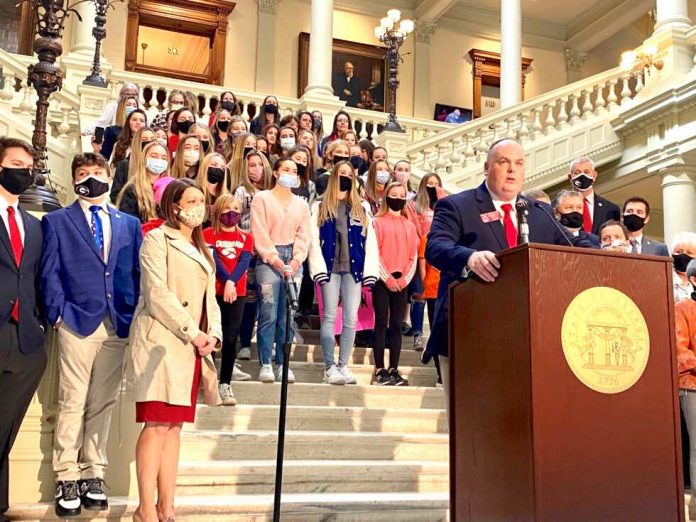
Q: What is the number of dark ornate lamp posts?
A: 3